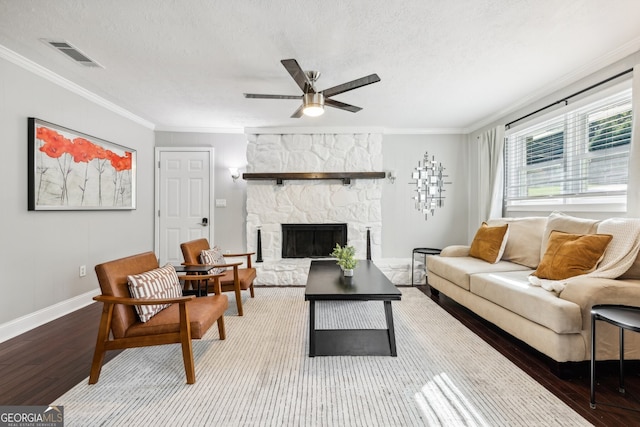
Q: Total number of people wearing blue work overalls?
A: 0